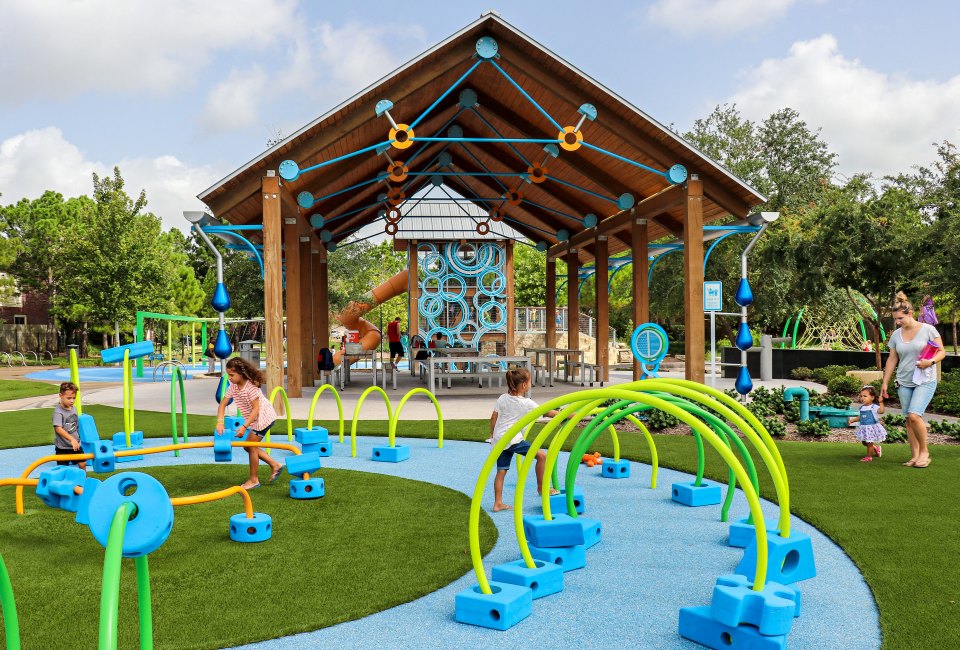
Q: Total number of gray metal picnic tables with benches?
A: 4